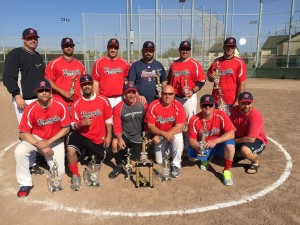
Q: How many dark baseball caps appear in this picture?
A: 11